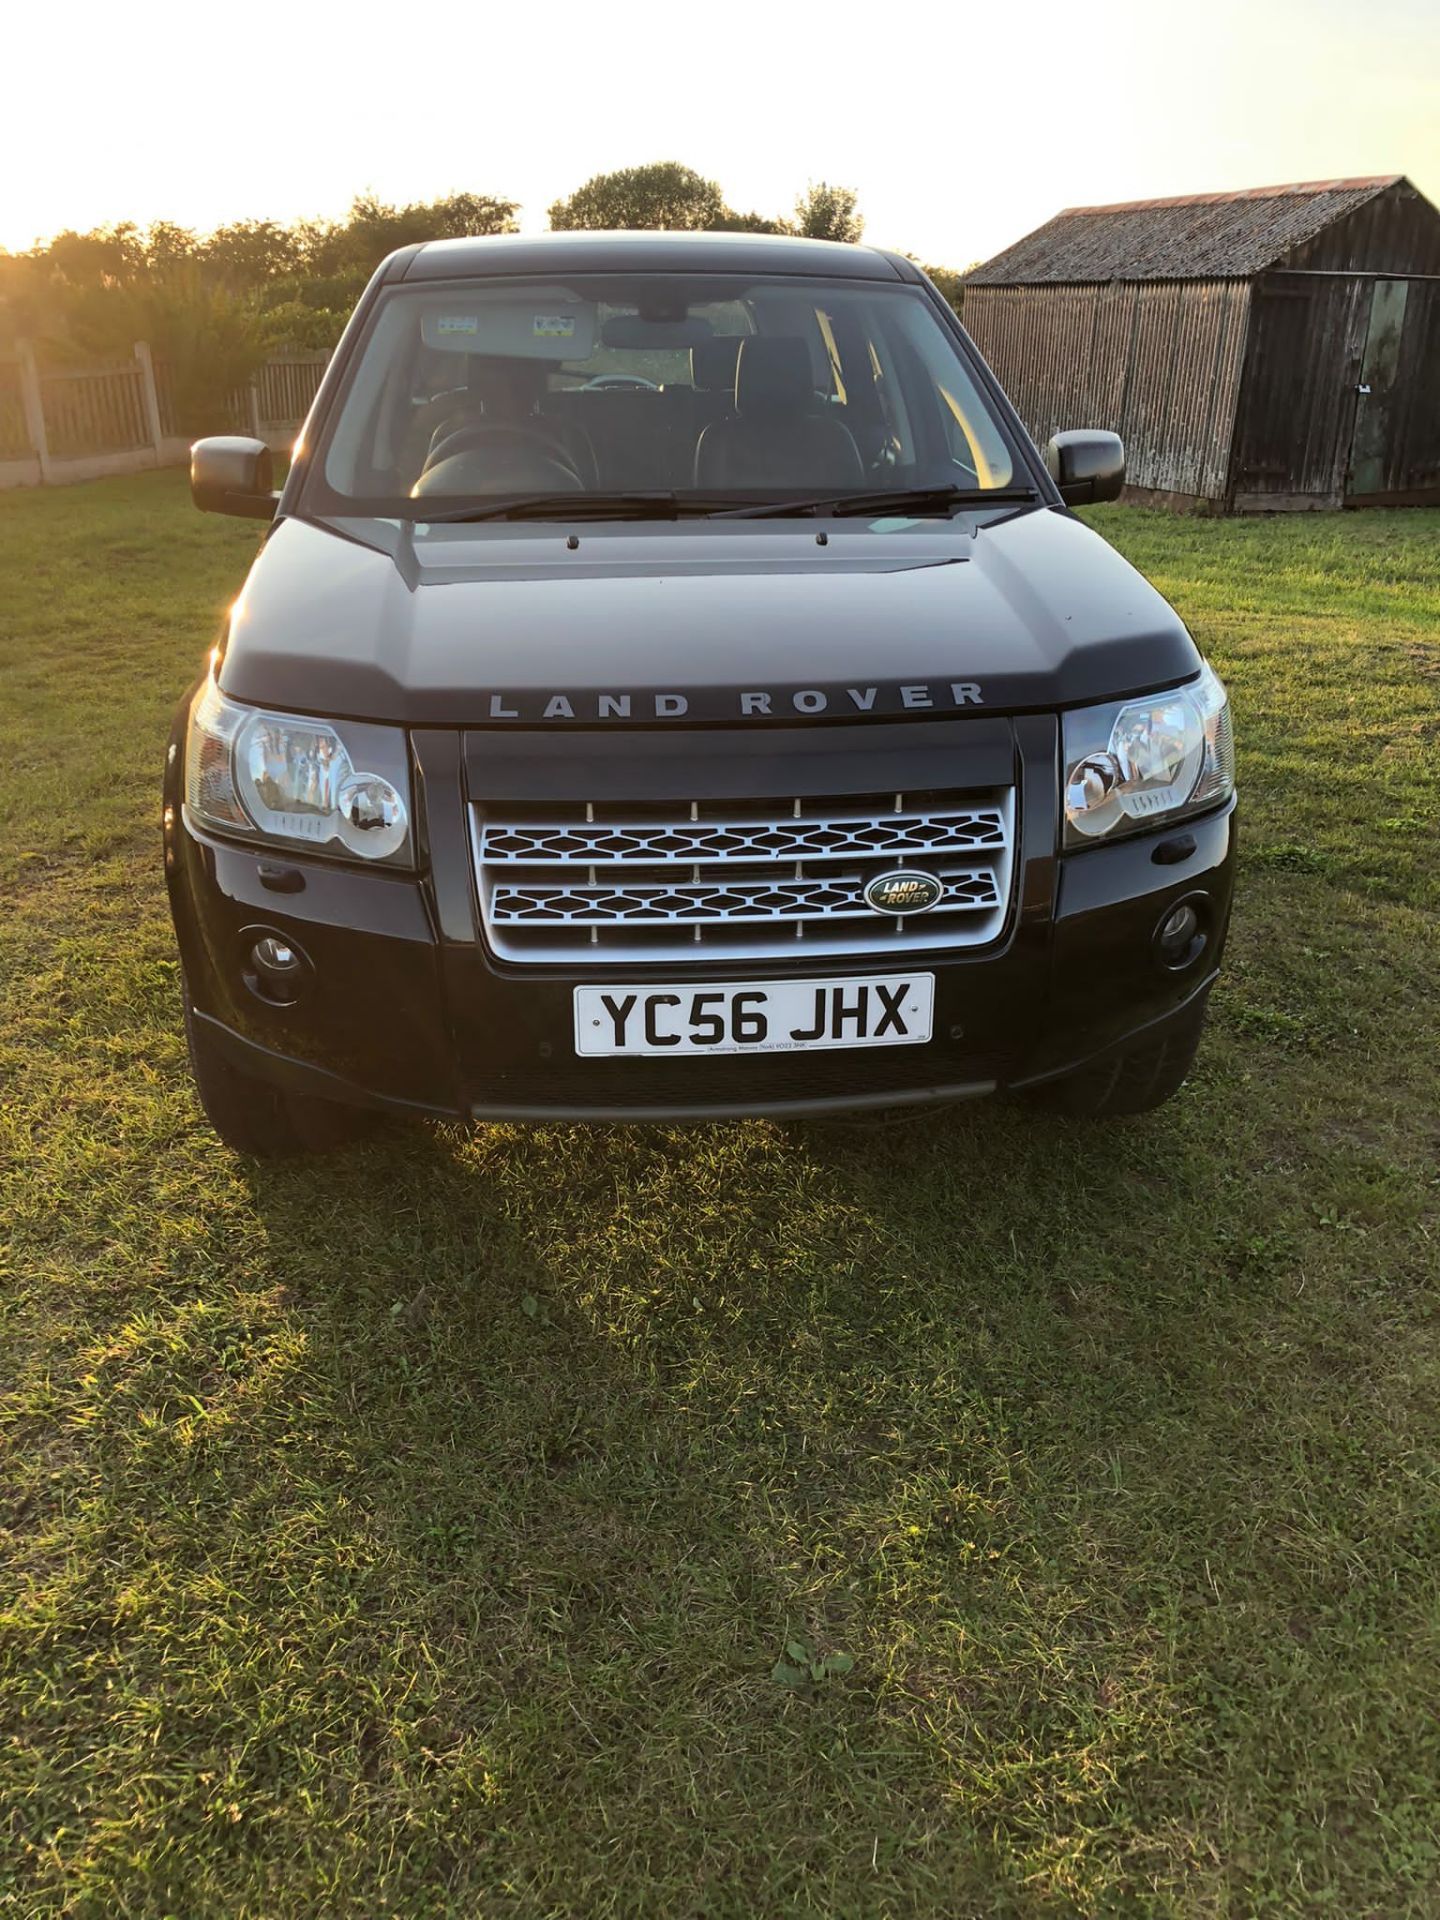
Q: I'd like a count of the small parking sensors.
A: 2